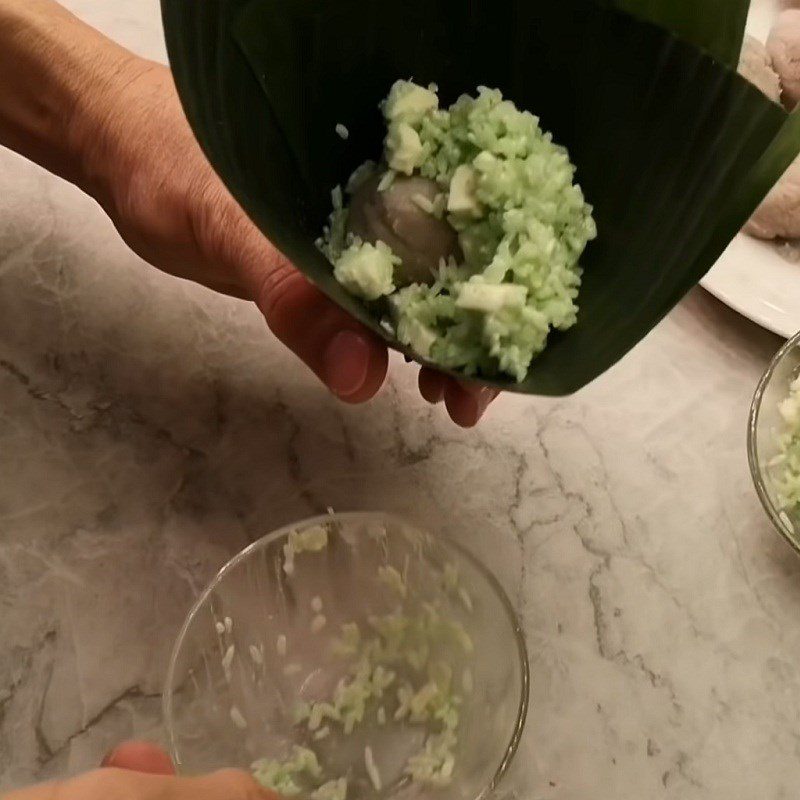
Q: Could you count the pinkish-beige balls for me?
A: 3